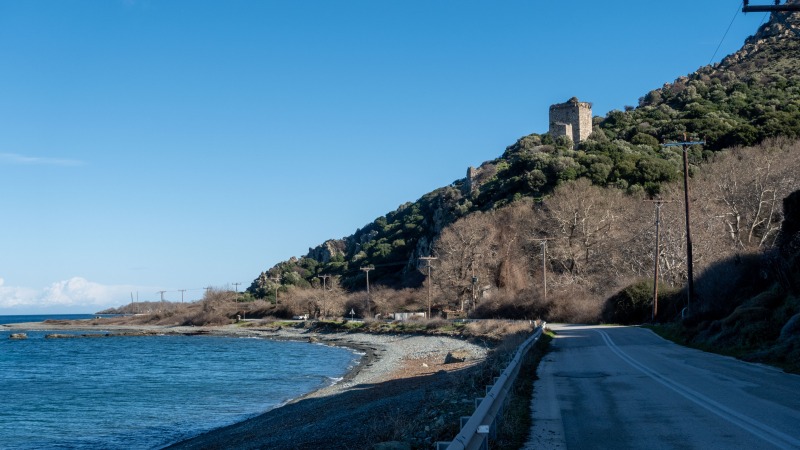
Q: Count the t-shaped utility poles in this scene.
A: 11